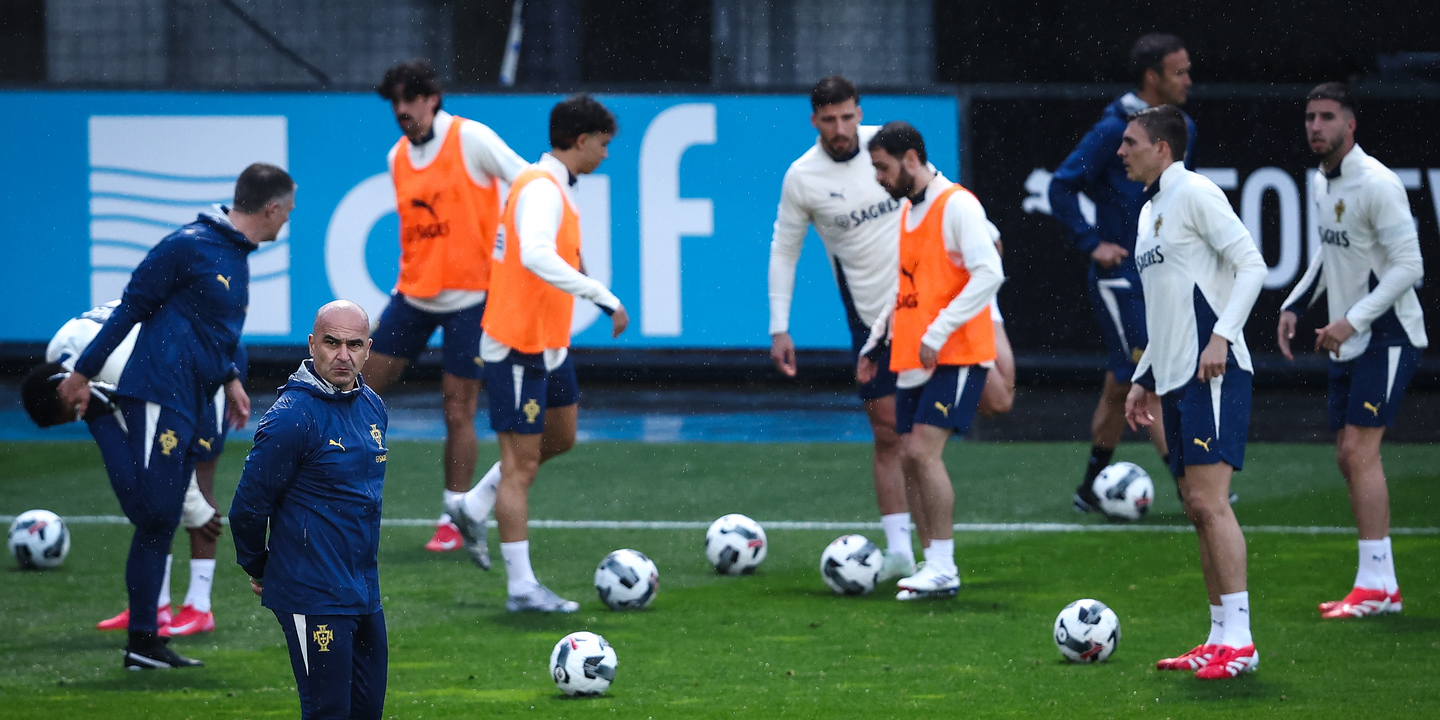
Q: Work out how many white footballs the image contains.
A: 7